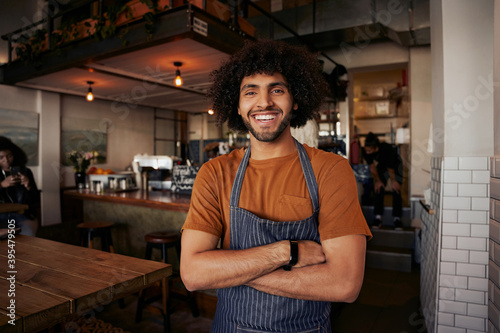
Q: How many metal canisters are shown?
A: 3